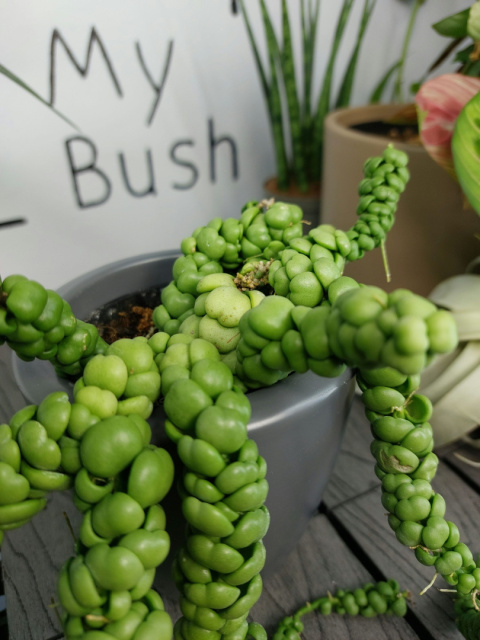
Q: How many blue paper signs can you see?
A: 0